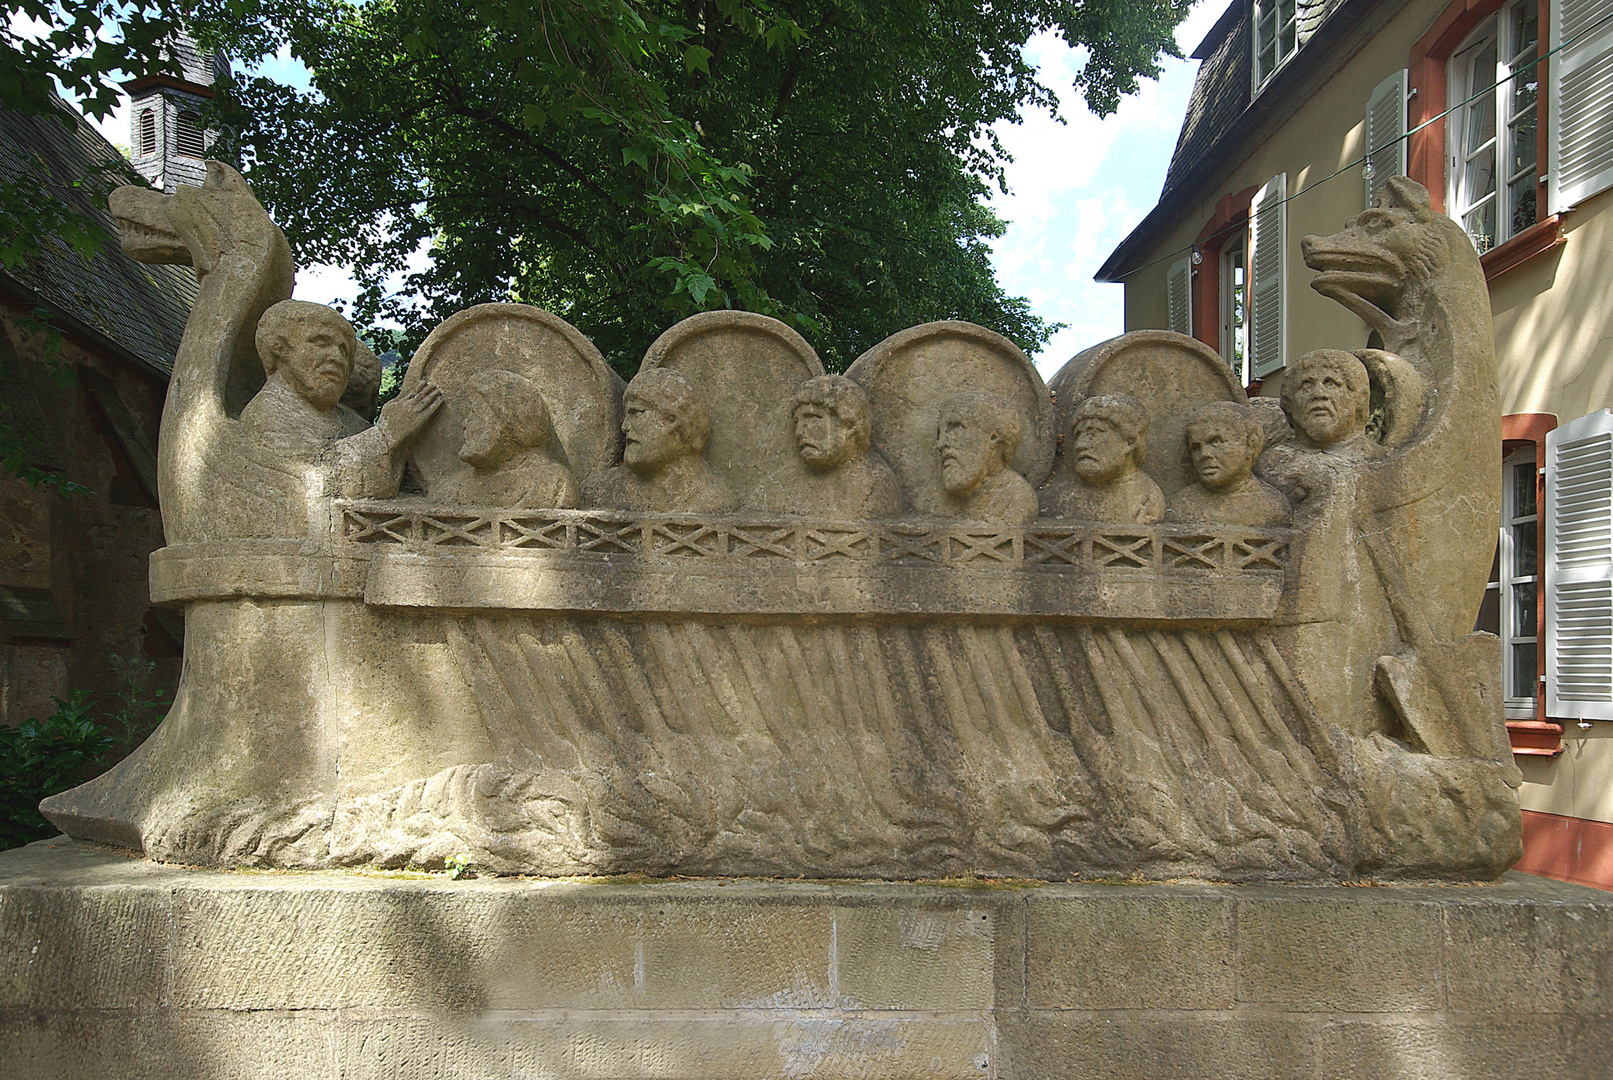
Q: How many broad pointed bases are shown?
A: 1